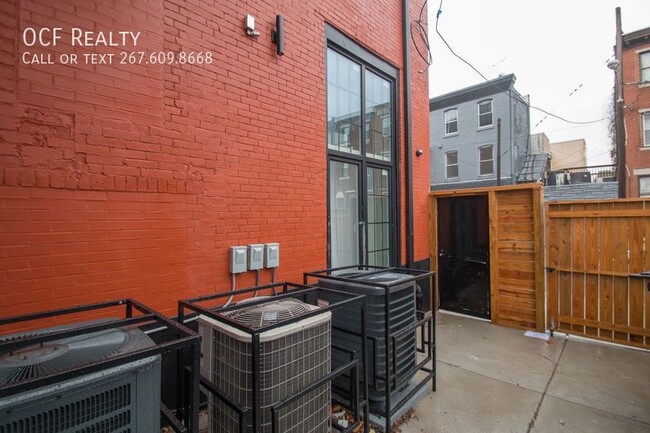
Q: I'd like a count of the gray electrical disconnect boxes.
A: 3